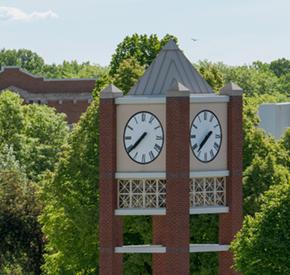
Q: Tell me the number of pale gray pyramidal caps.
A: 3